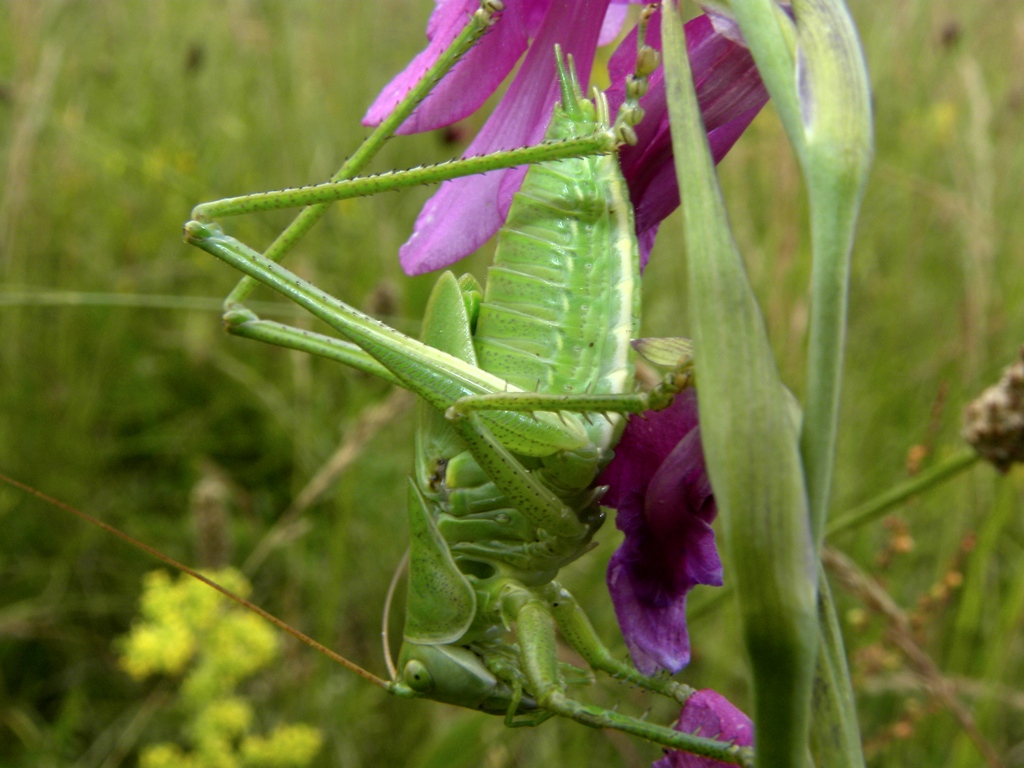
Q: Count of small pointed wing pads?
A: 2